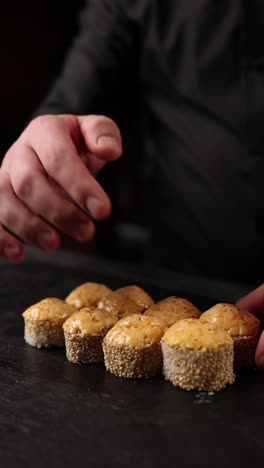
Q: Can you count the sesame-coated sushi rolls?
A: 8